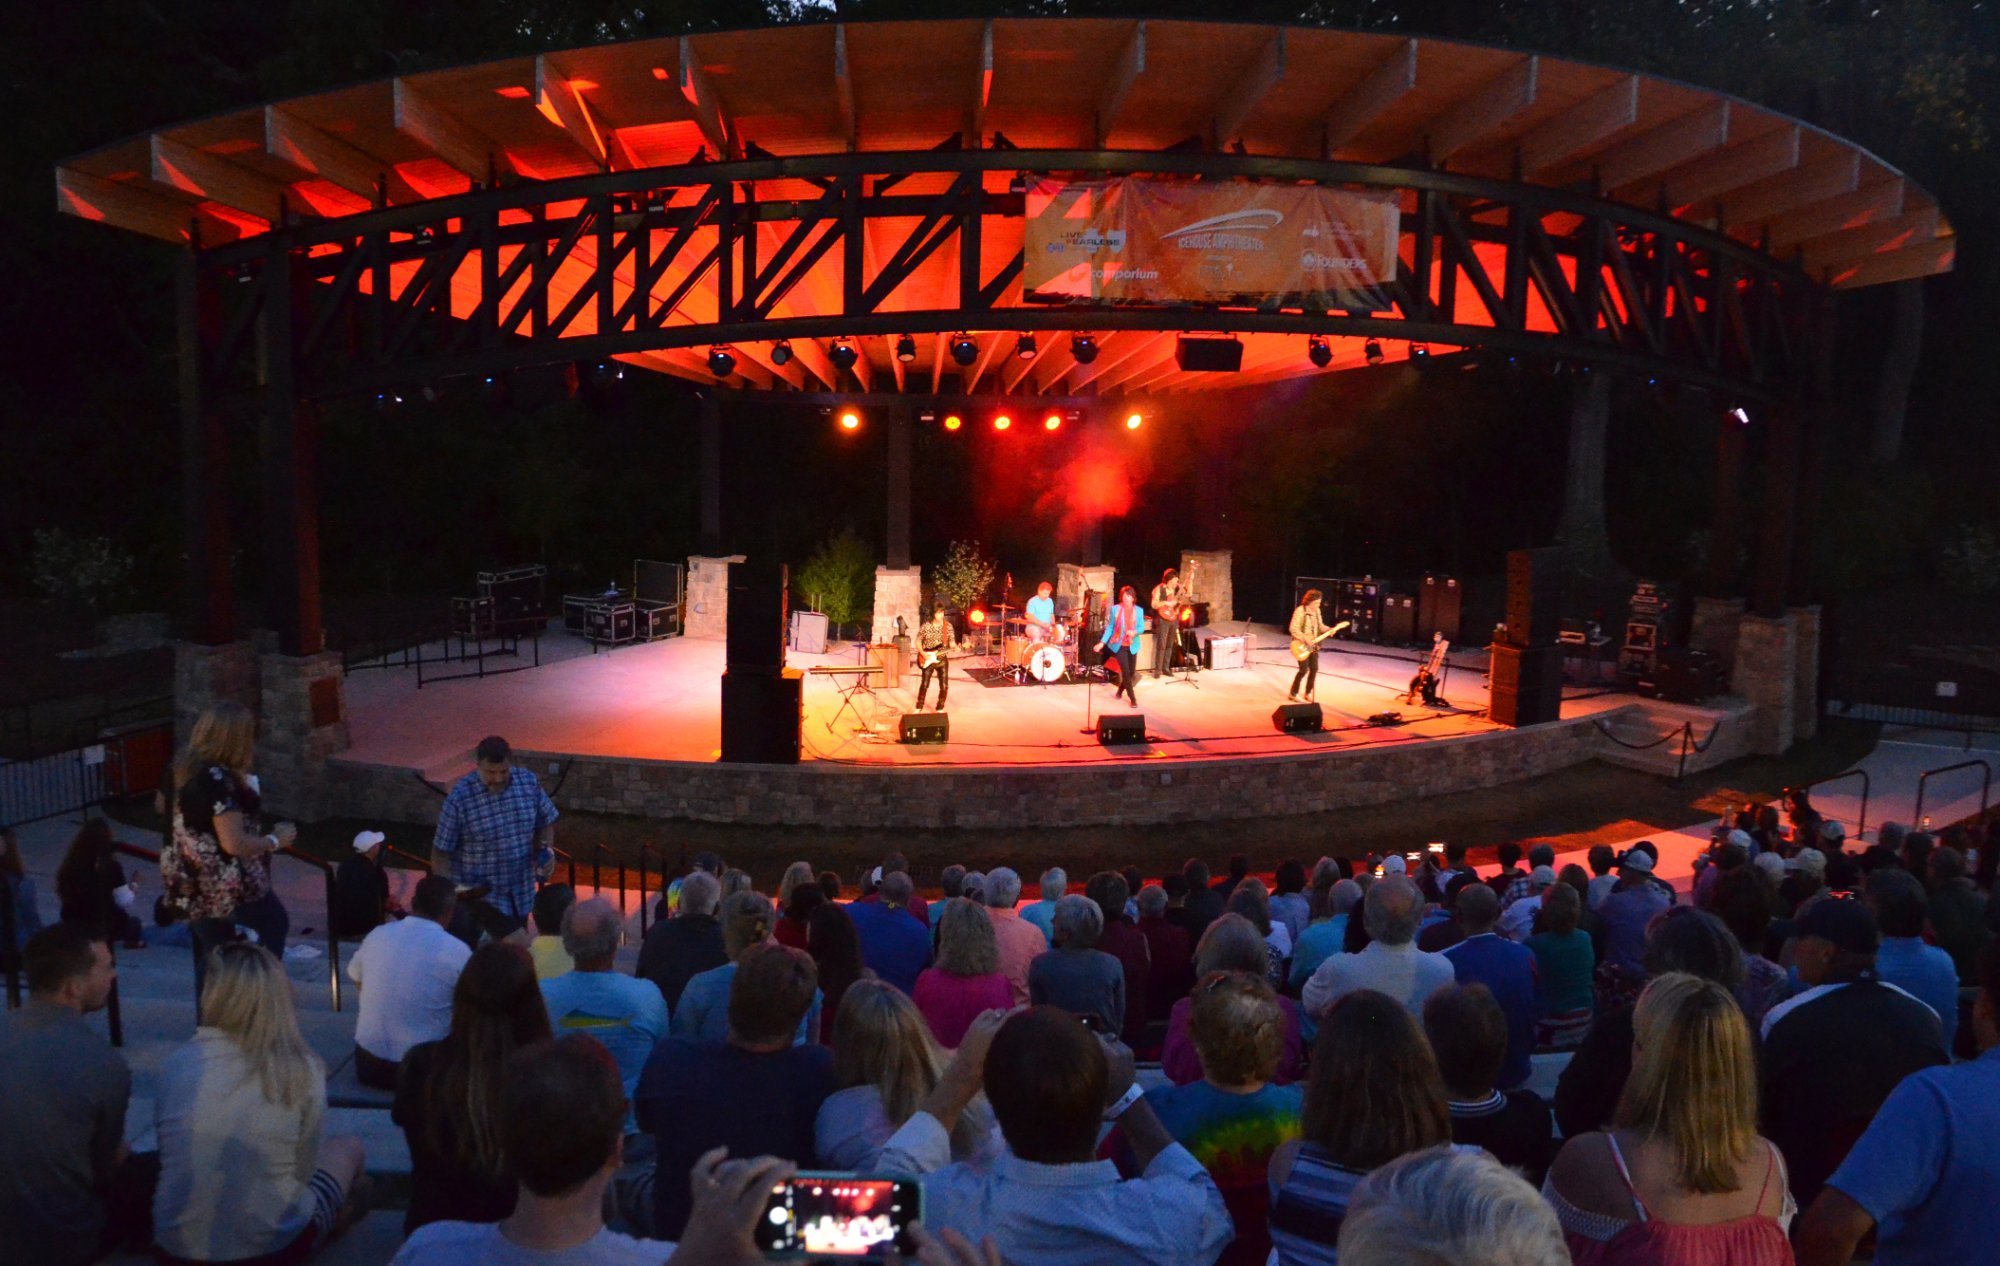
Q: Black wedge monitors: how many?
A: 3